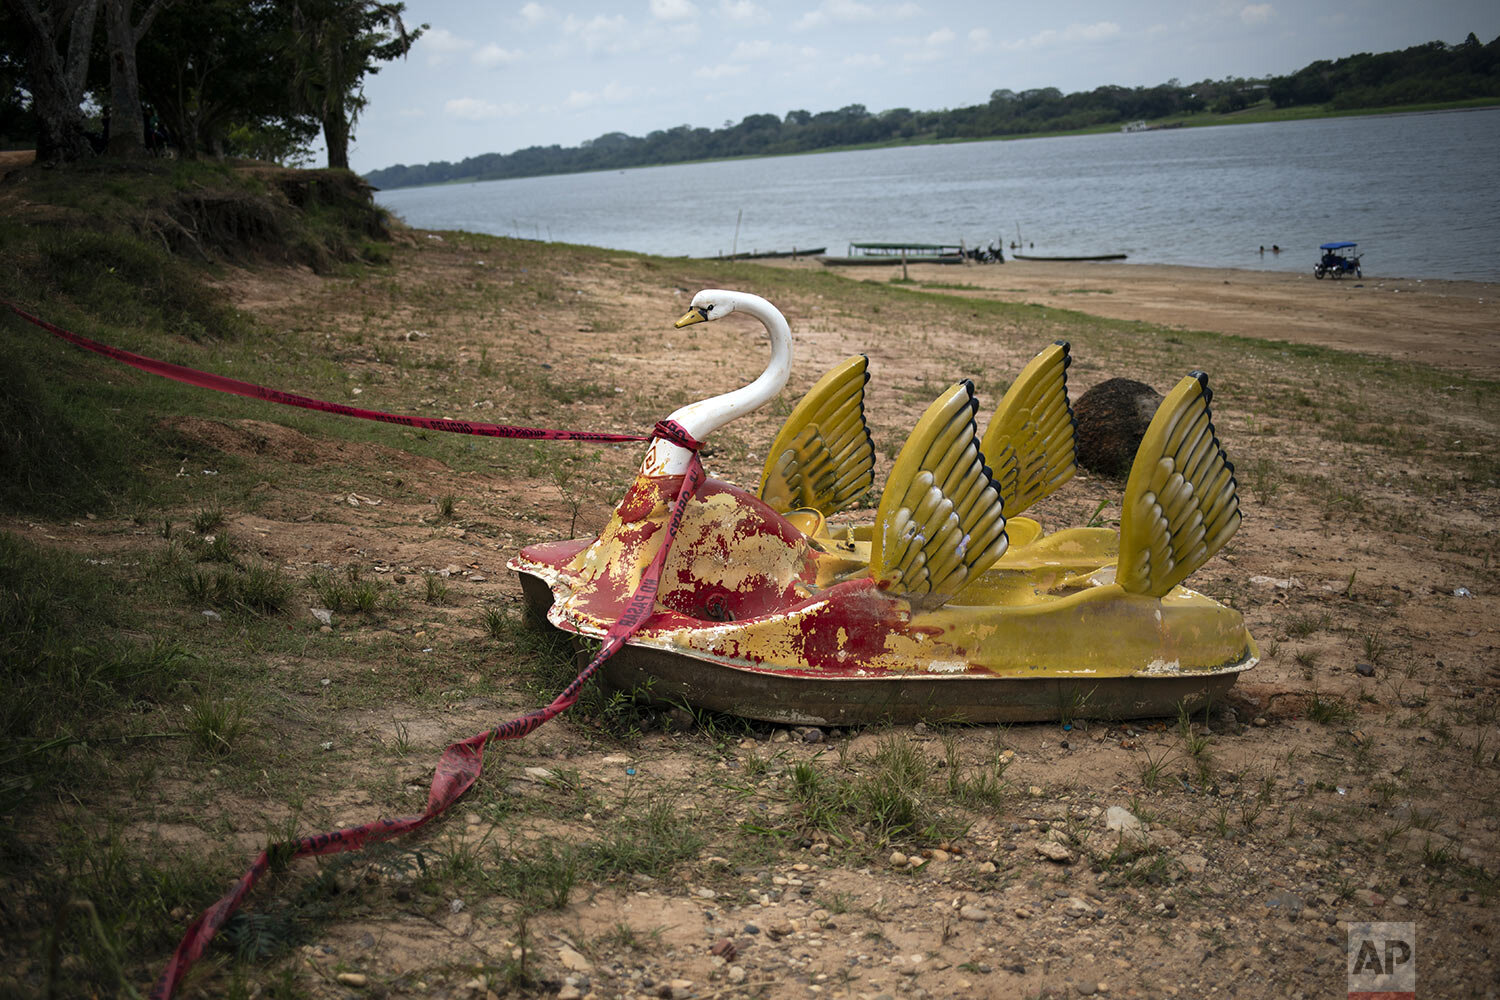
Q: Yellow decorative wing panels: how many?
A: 4